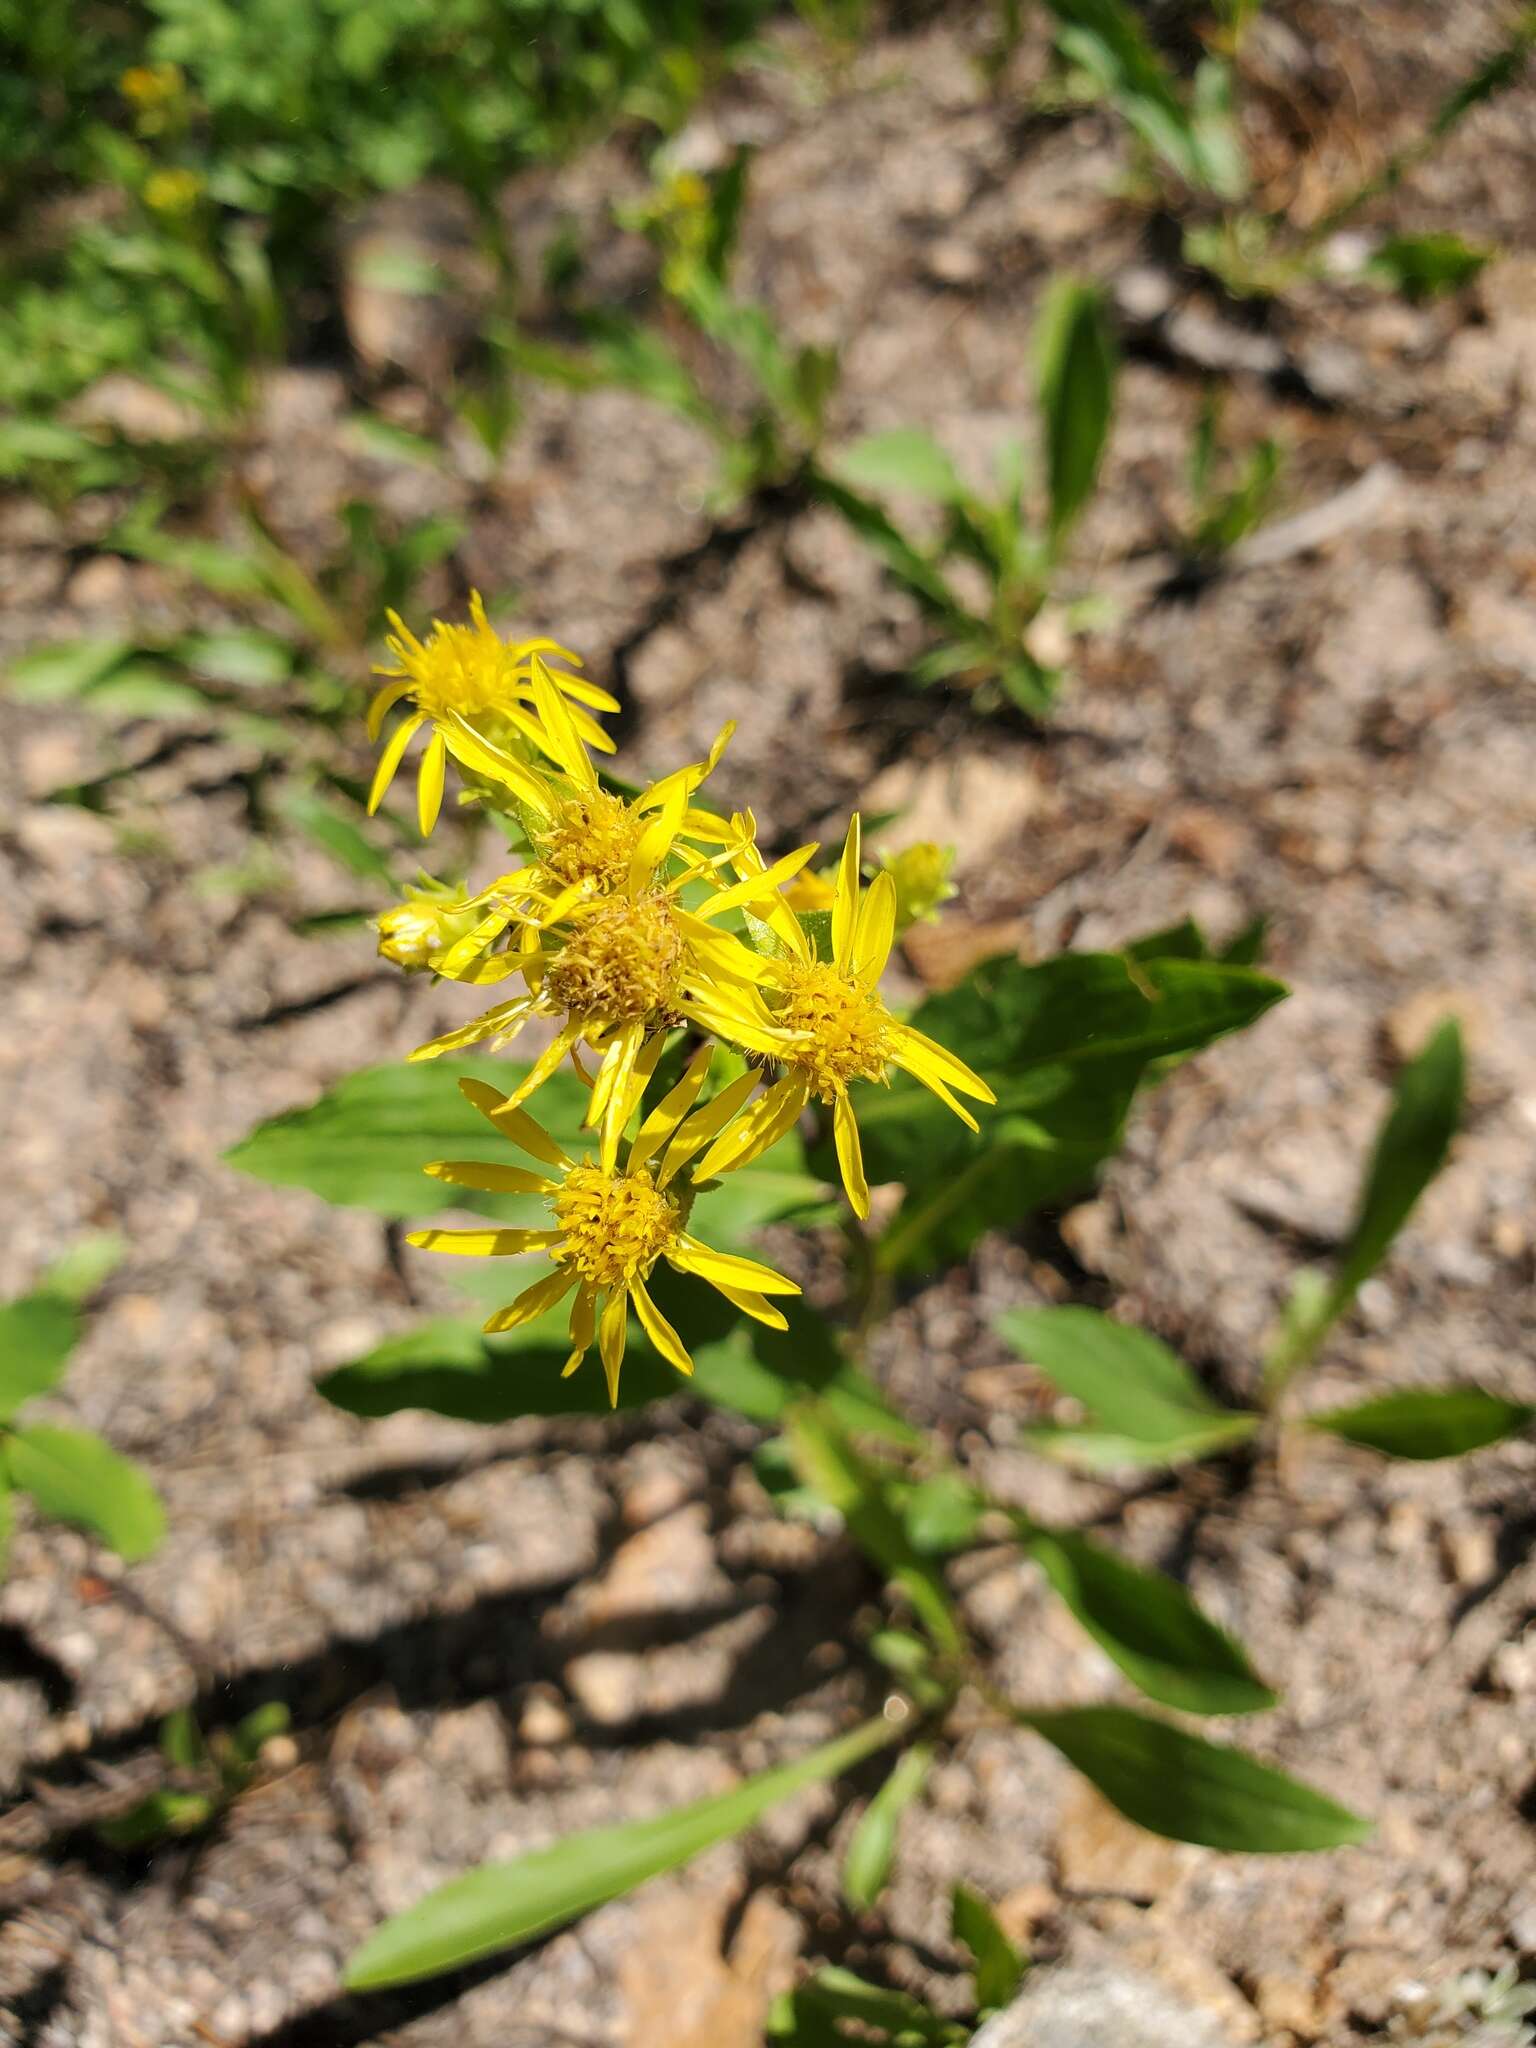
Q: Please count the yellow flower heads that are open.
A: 5